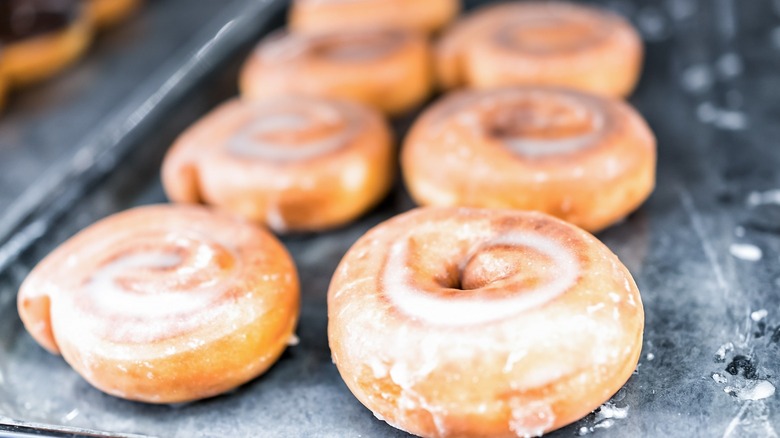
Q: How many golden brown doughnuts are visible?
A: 7